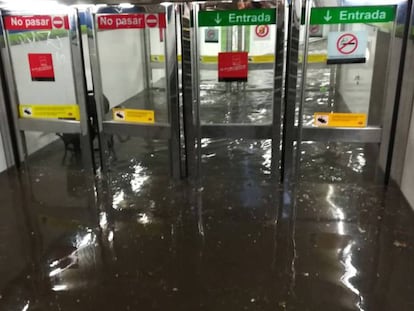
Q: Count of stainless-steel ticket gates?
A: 4